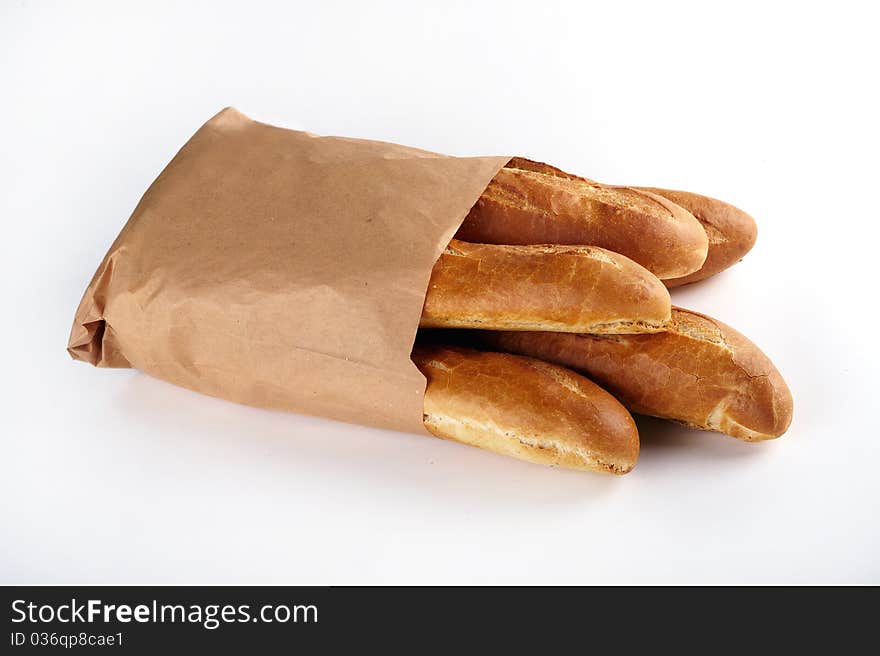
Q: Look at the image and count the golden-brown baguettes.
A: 5